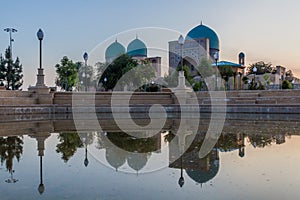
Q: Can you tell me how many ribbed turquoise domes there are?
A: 3